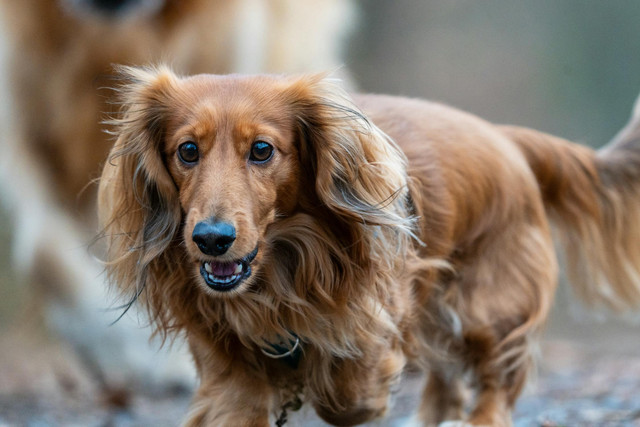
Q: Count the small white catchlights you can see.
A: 2